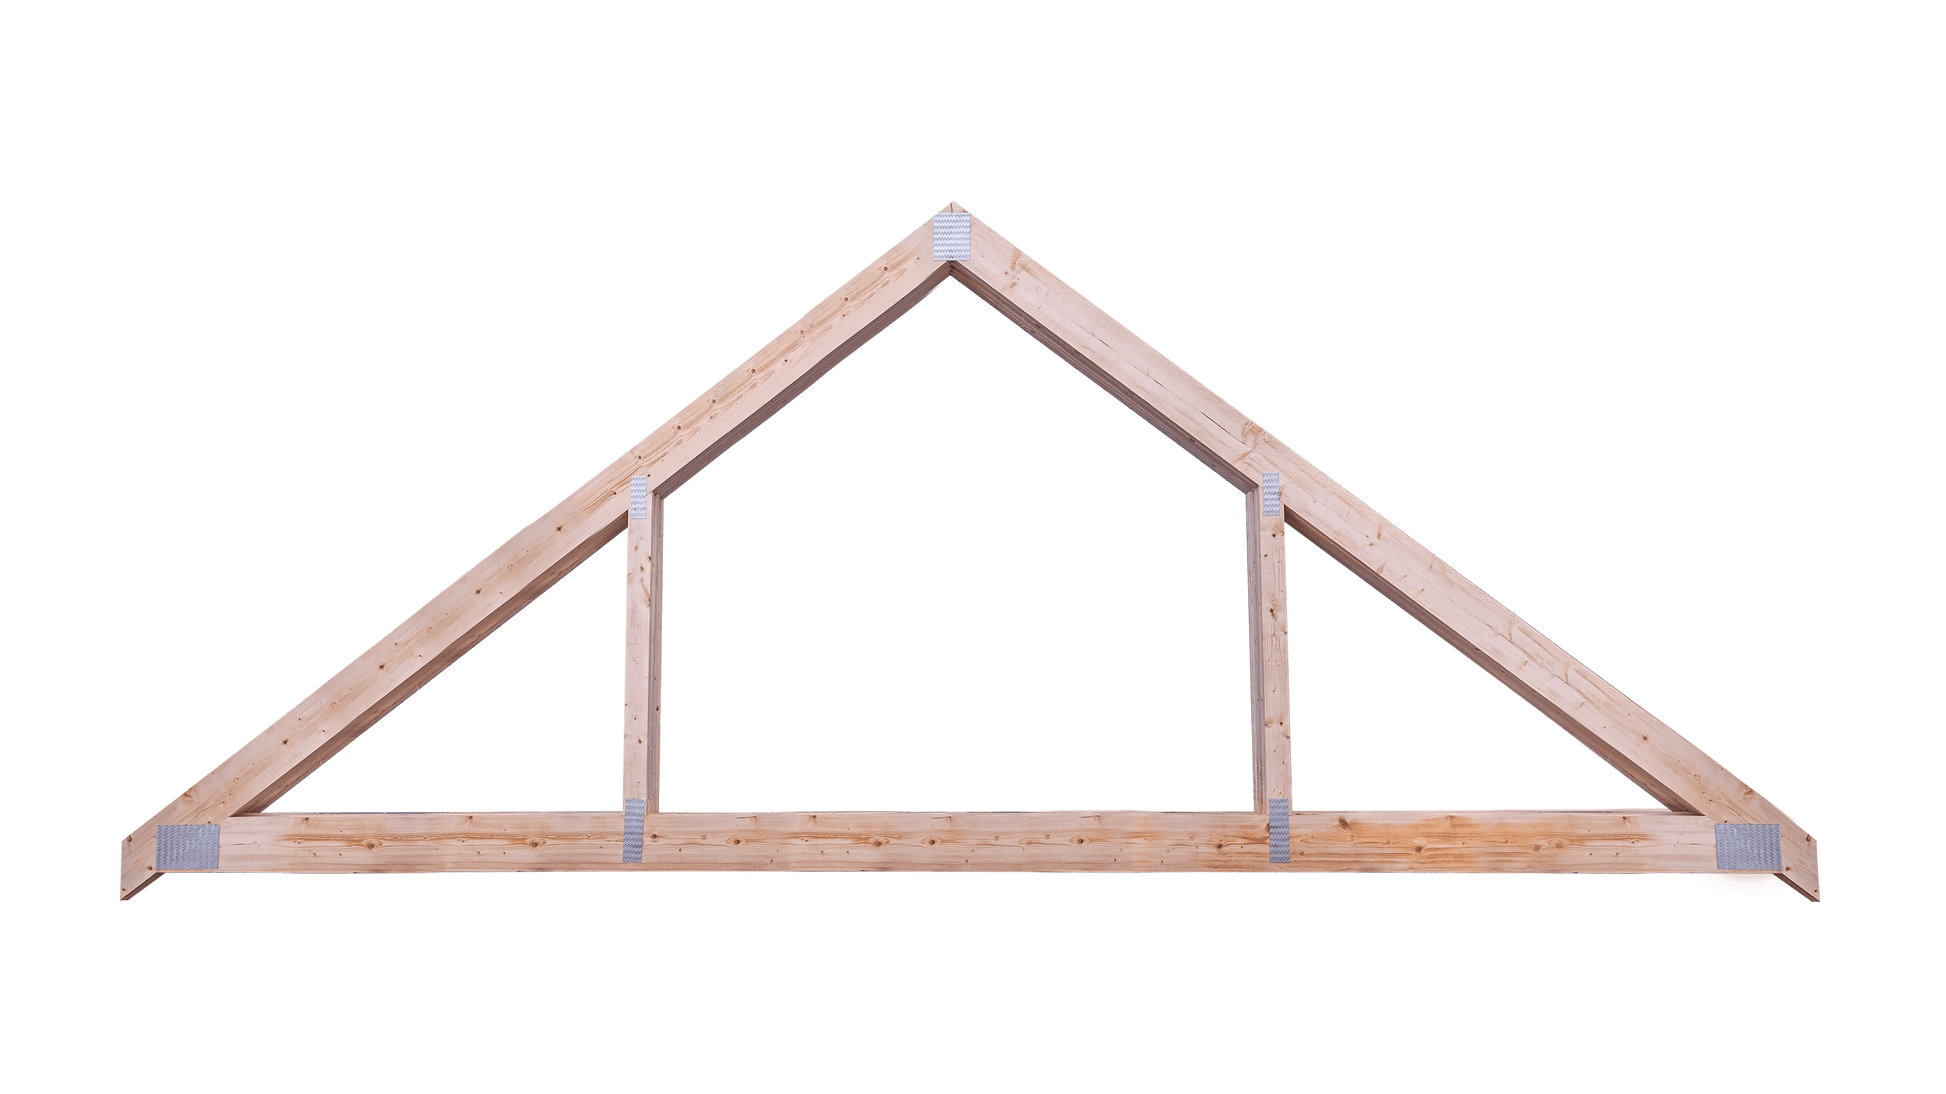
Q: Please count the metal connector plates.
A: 7